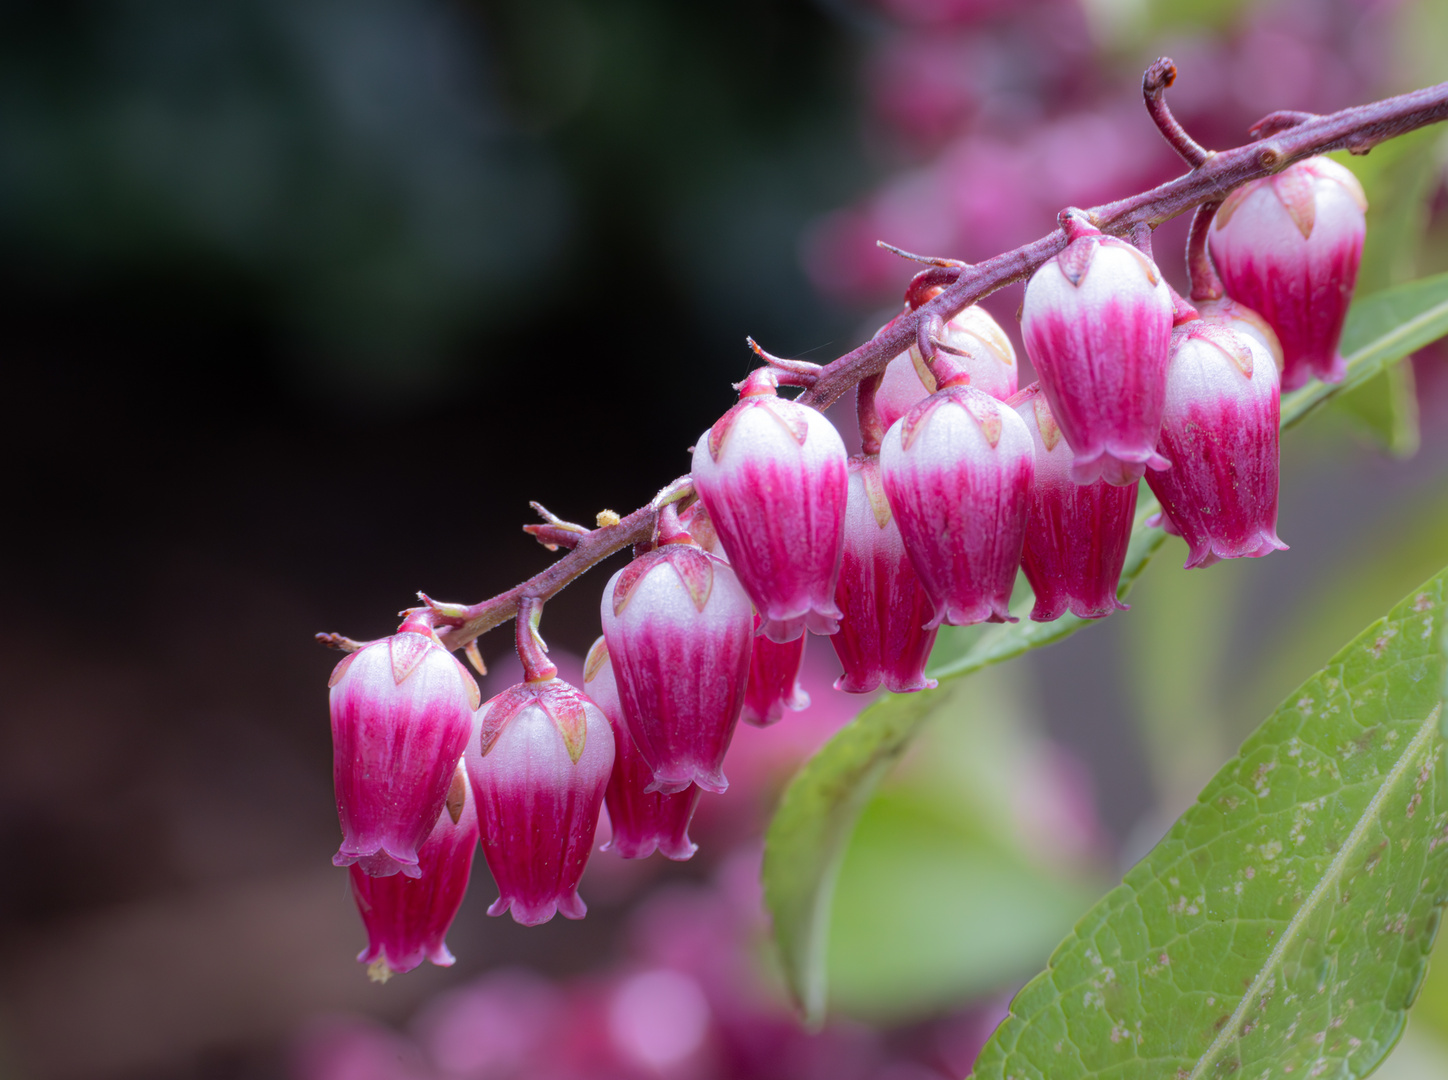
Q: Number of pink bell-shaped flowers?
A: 15